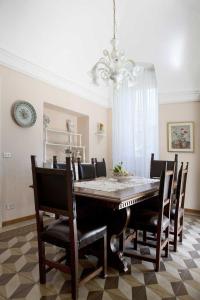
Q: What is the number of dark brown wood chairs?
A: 7